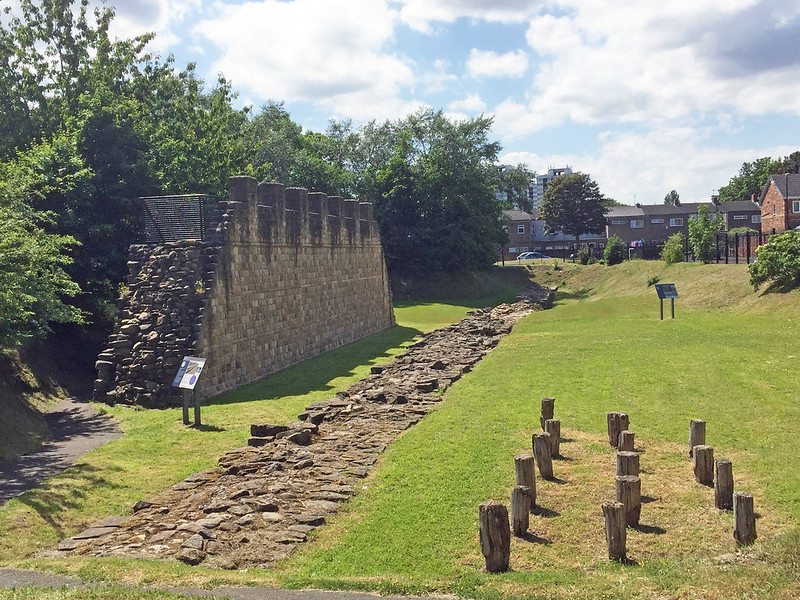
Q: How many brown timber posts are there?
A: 15